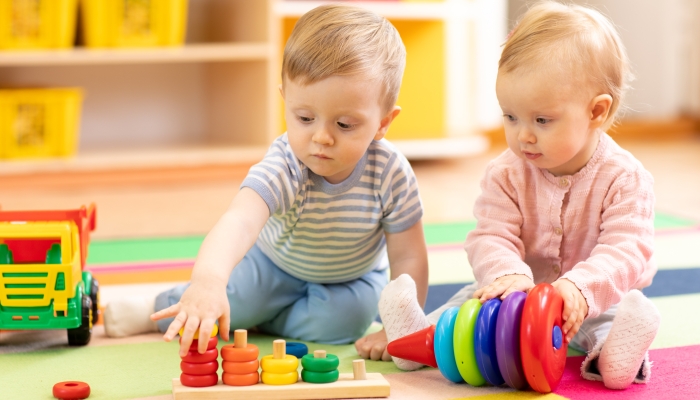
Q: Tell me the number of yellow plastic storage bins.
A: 3